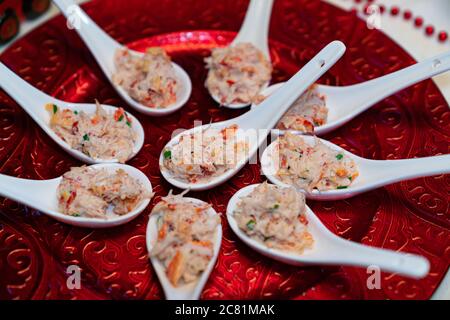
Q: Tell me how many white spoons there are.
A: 9